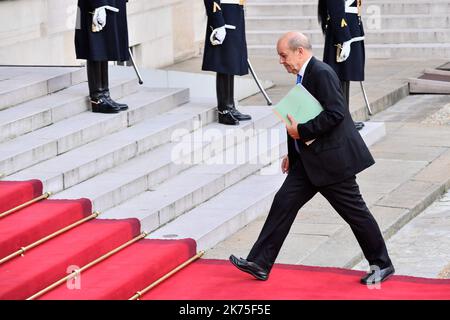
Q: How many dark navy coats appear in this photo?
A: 3